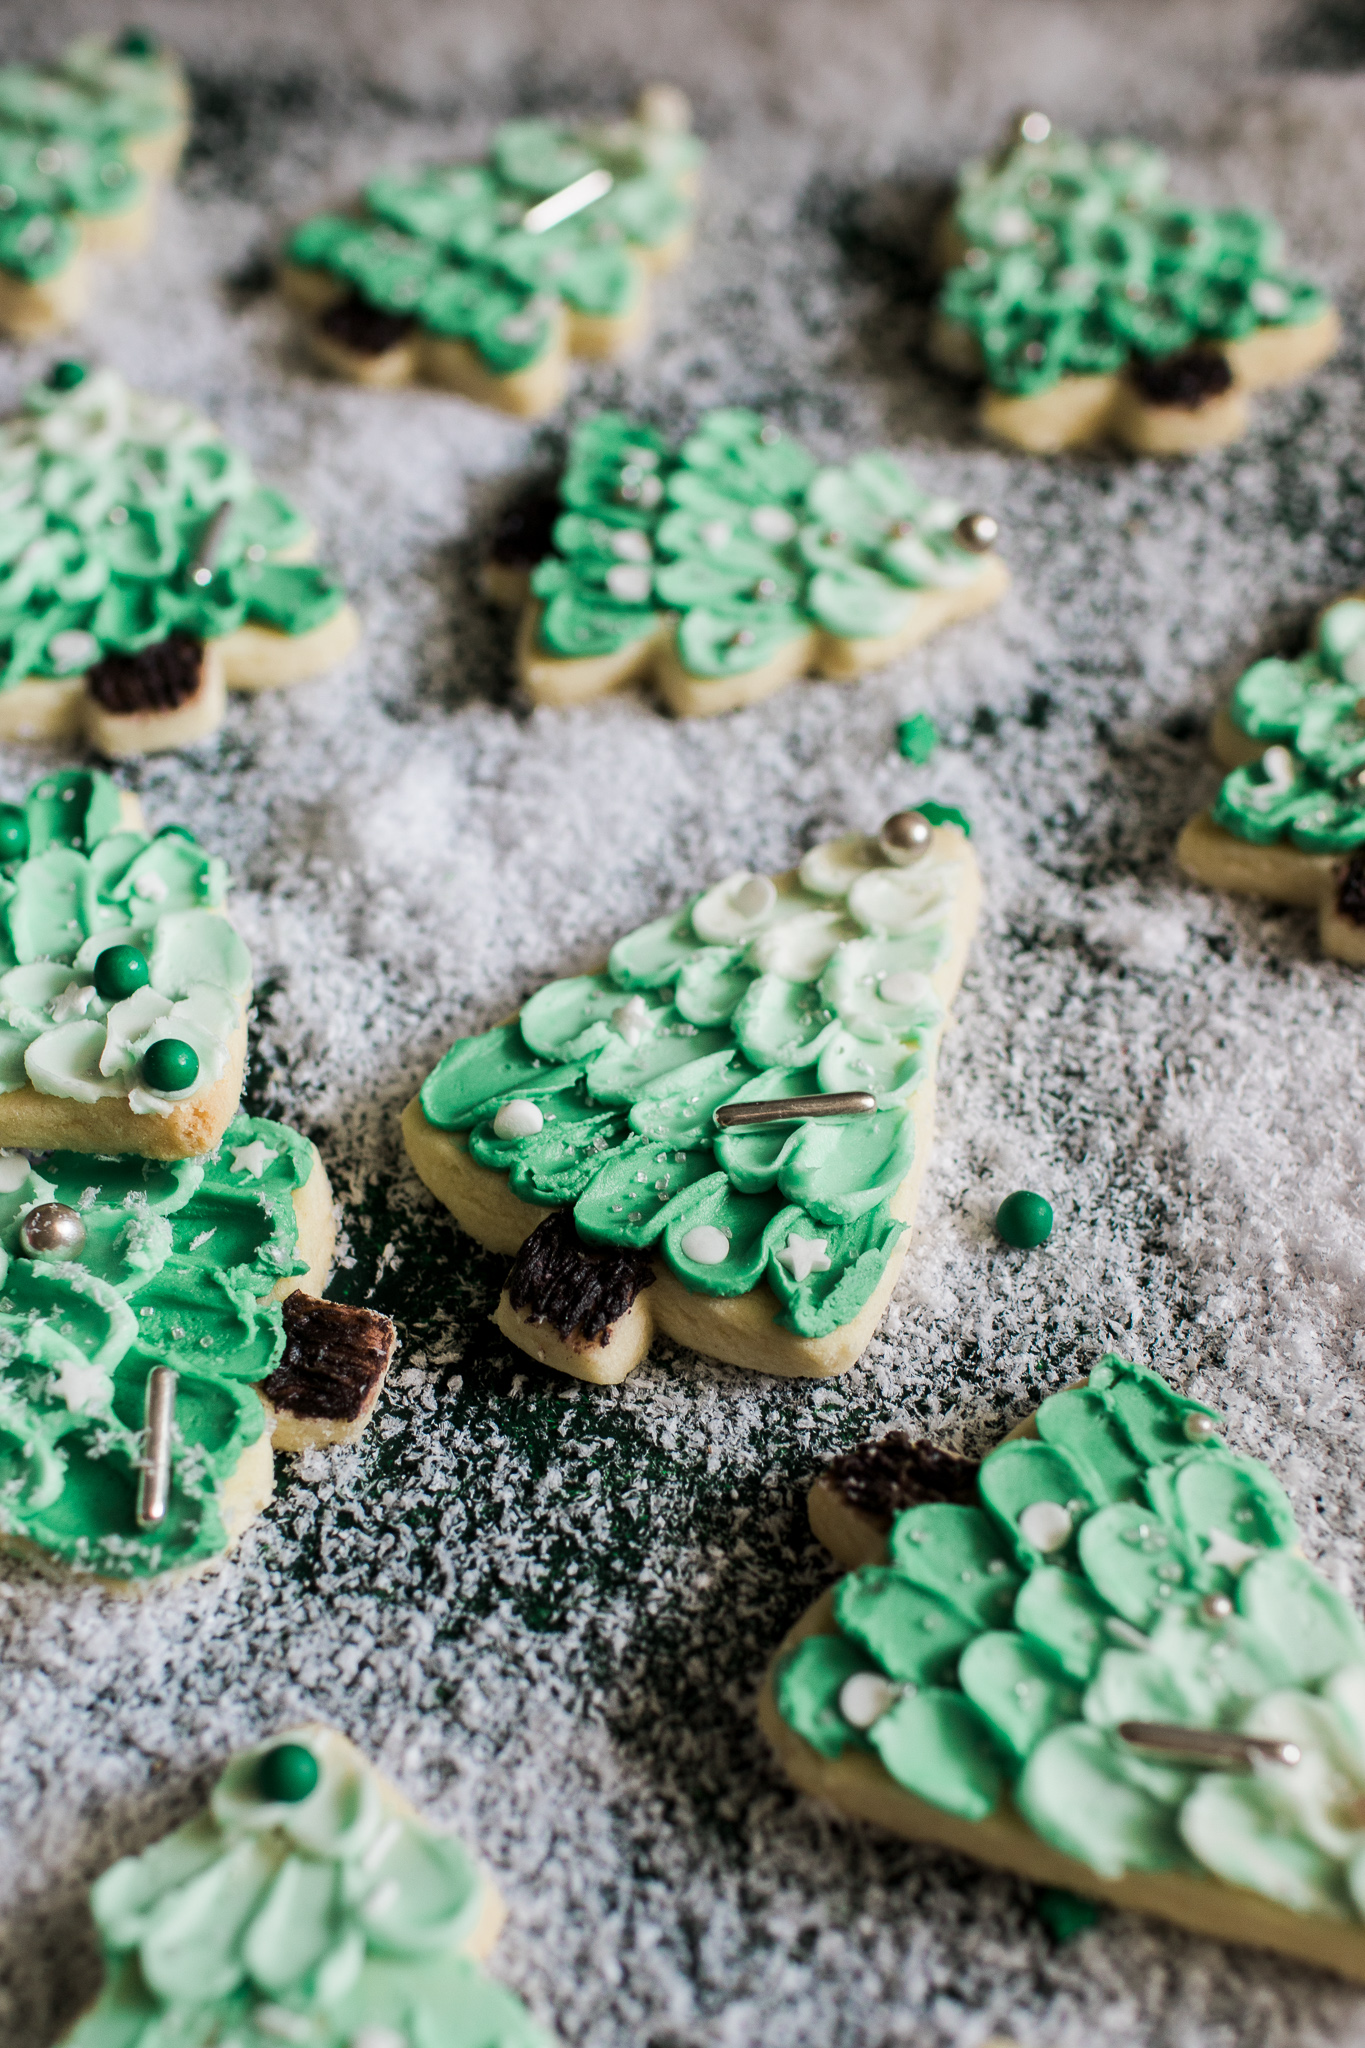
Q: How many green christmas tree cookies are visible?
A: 11